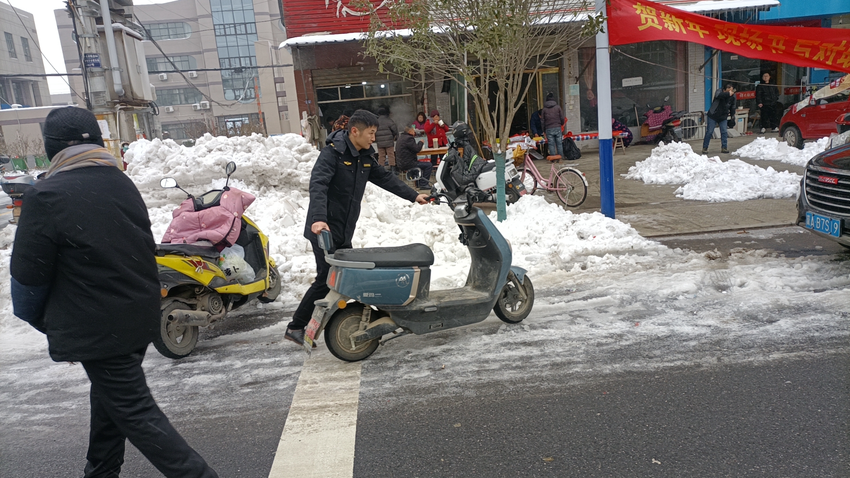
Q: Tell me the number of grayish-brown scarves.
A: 1